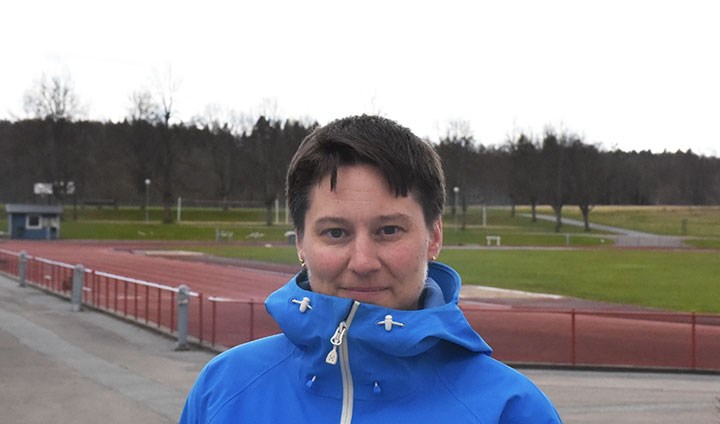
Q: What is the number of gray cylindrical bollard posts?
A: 3